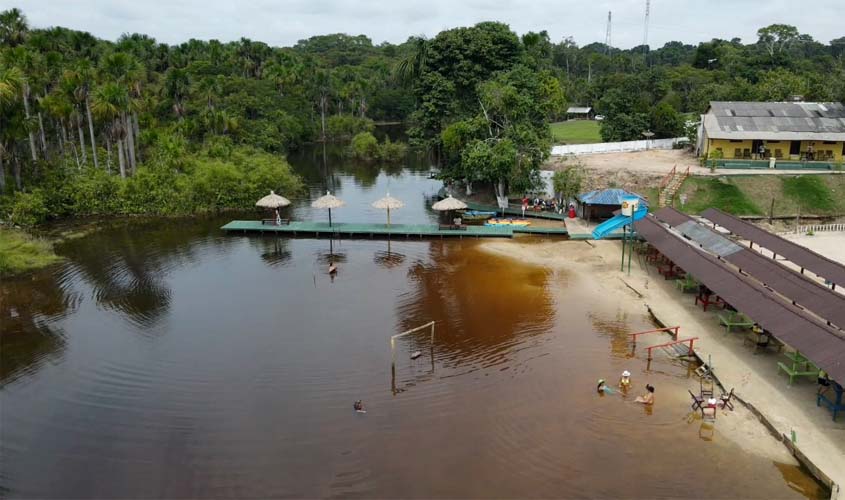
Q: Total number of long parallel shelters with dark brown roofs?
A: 3